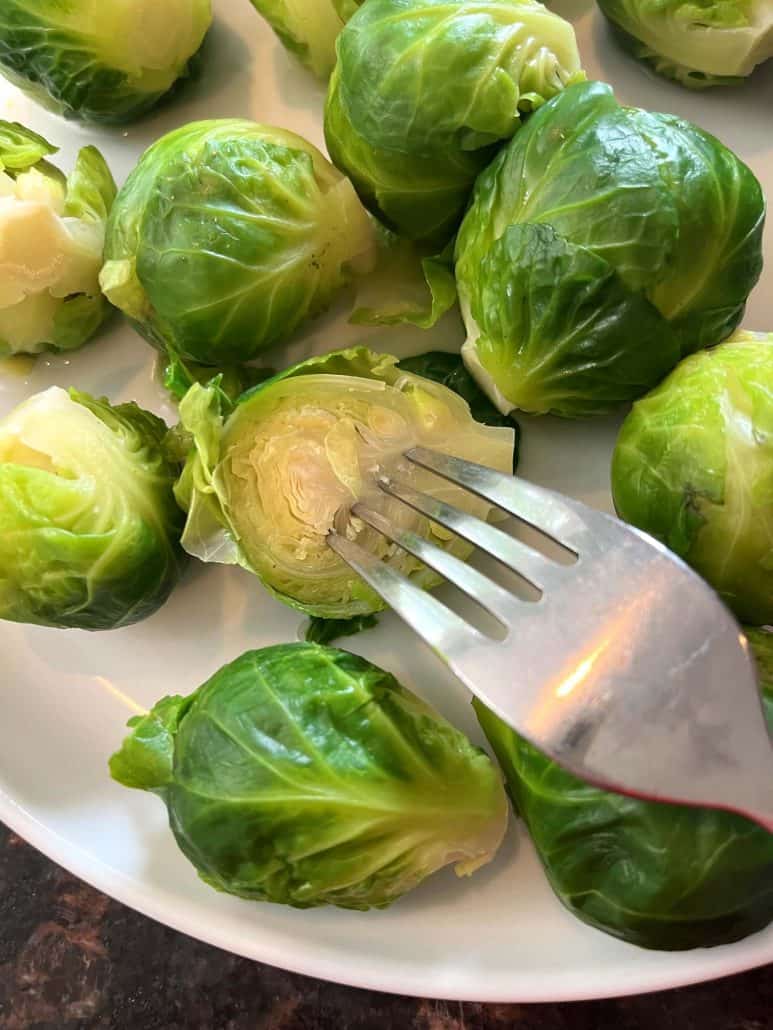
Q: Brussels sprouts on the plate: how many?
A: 12